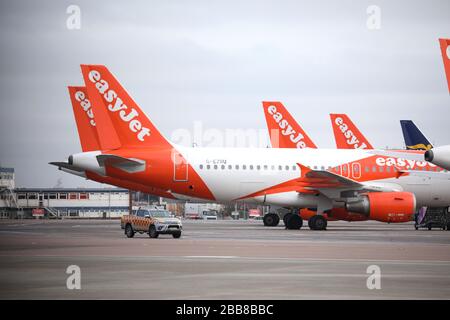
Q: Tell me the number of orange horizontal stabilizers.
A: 0